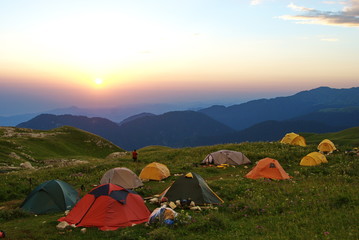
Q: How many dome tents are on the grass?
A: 10